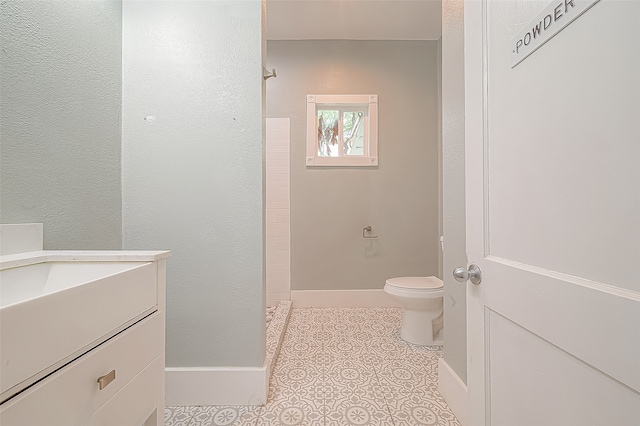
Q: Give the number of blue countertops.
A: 0